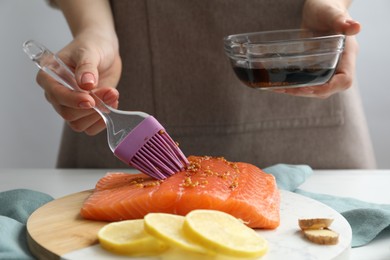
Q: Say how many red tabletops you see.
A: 0